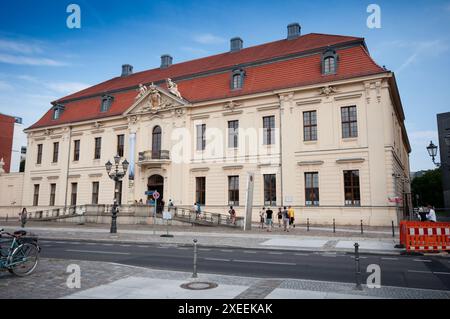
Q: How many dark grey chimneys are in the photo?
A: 4